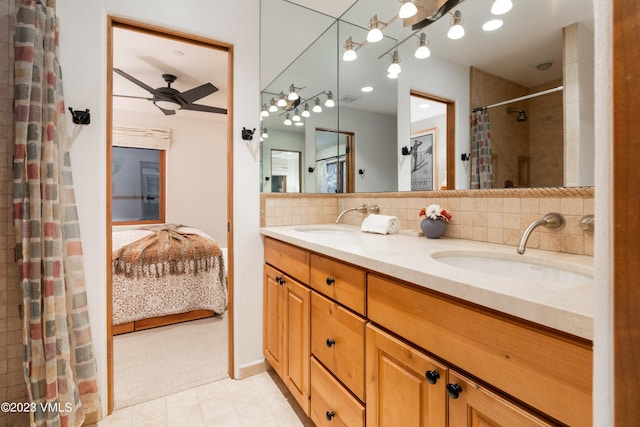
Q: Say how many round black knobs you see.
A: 7